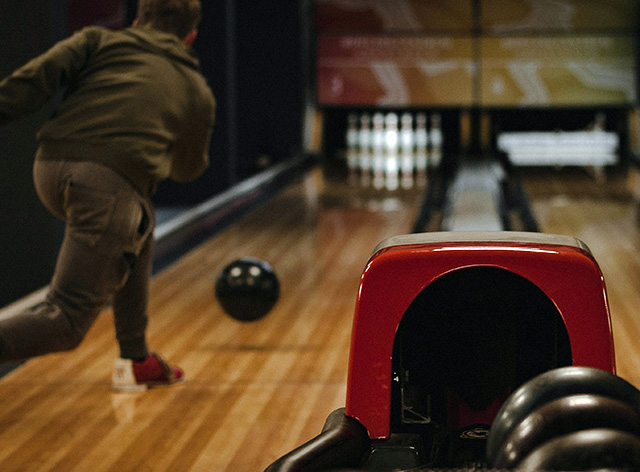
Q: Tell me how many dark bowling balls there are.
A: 4